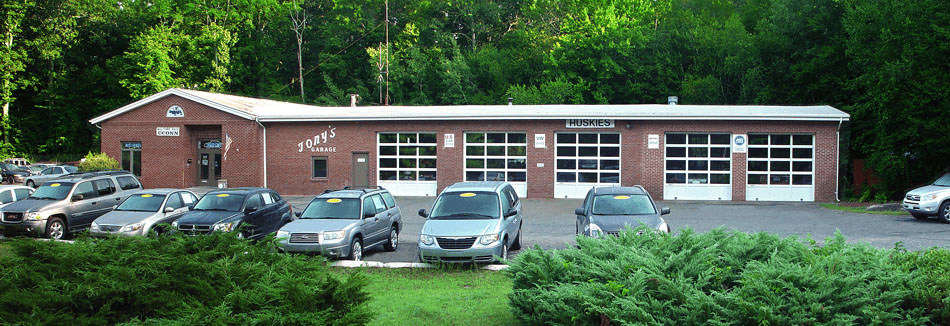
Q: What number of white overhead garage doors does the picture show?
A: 5